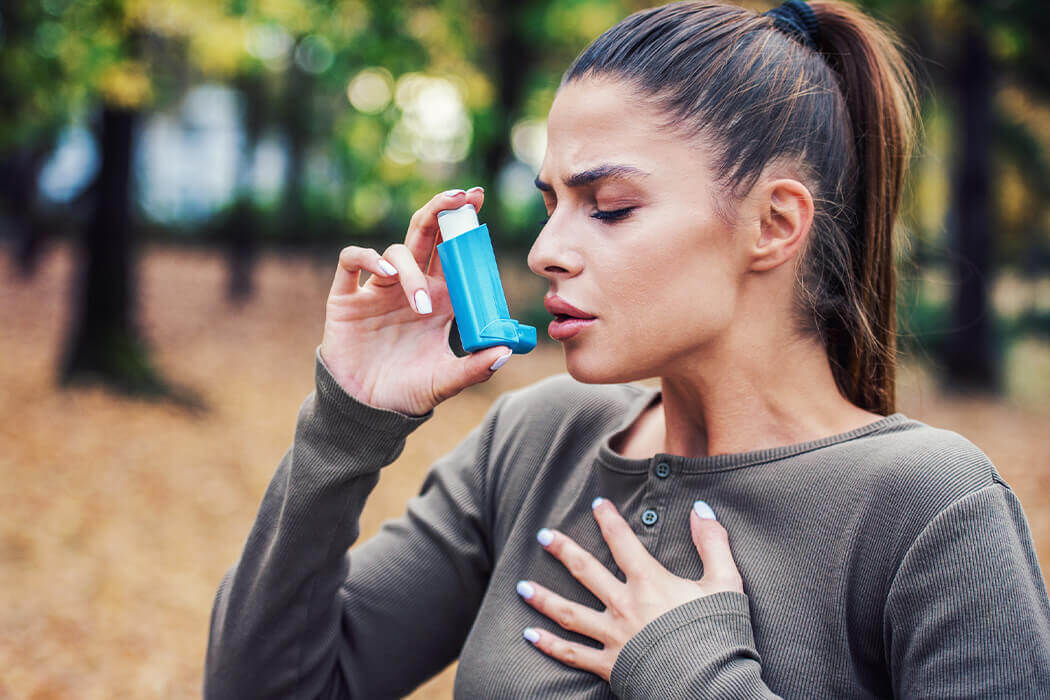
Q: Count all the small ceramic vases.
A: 0